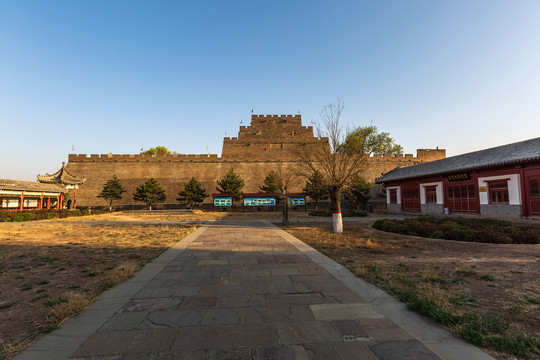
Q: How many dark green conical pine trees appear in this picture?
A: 7